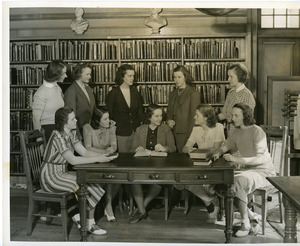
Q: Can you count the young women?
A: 10